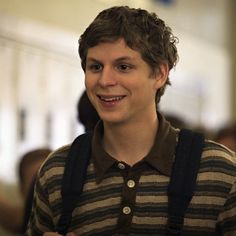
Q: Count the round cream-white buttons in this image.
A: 3